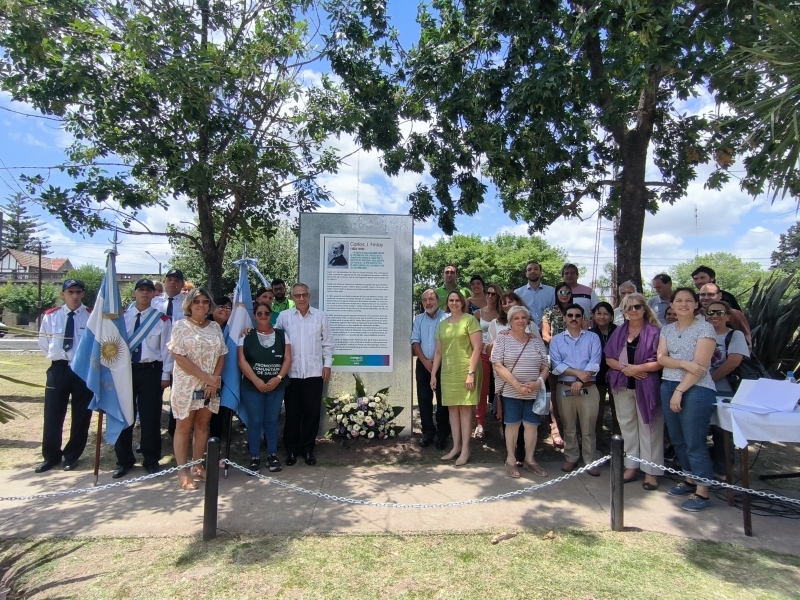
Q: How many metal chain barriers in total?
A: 3